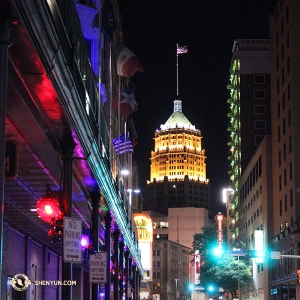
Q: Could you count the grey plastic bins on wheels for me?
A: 0